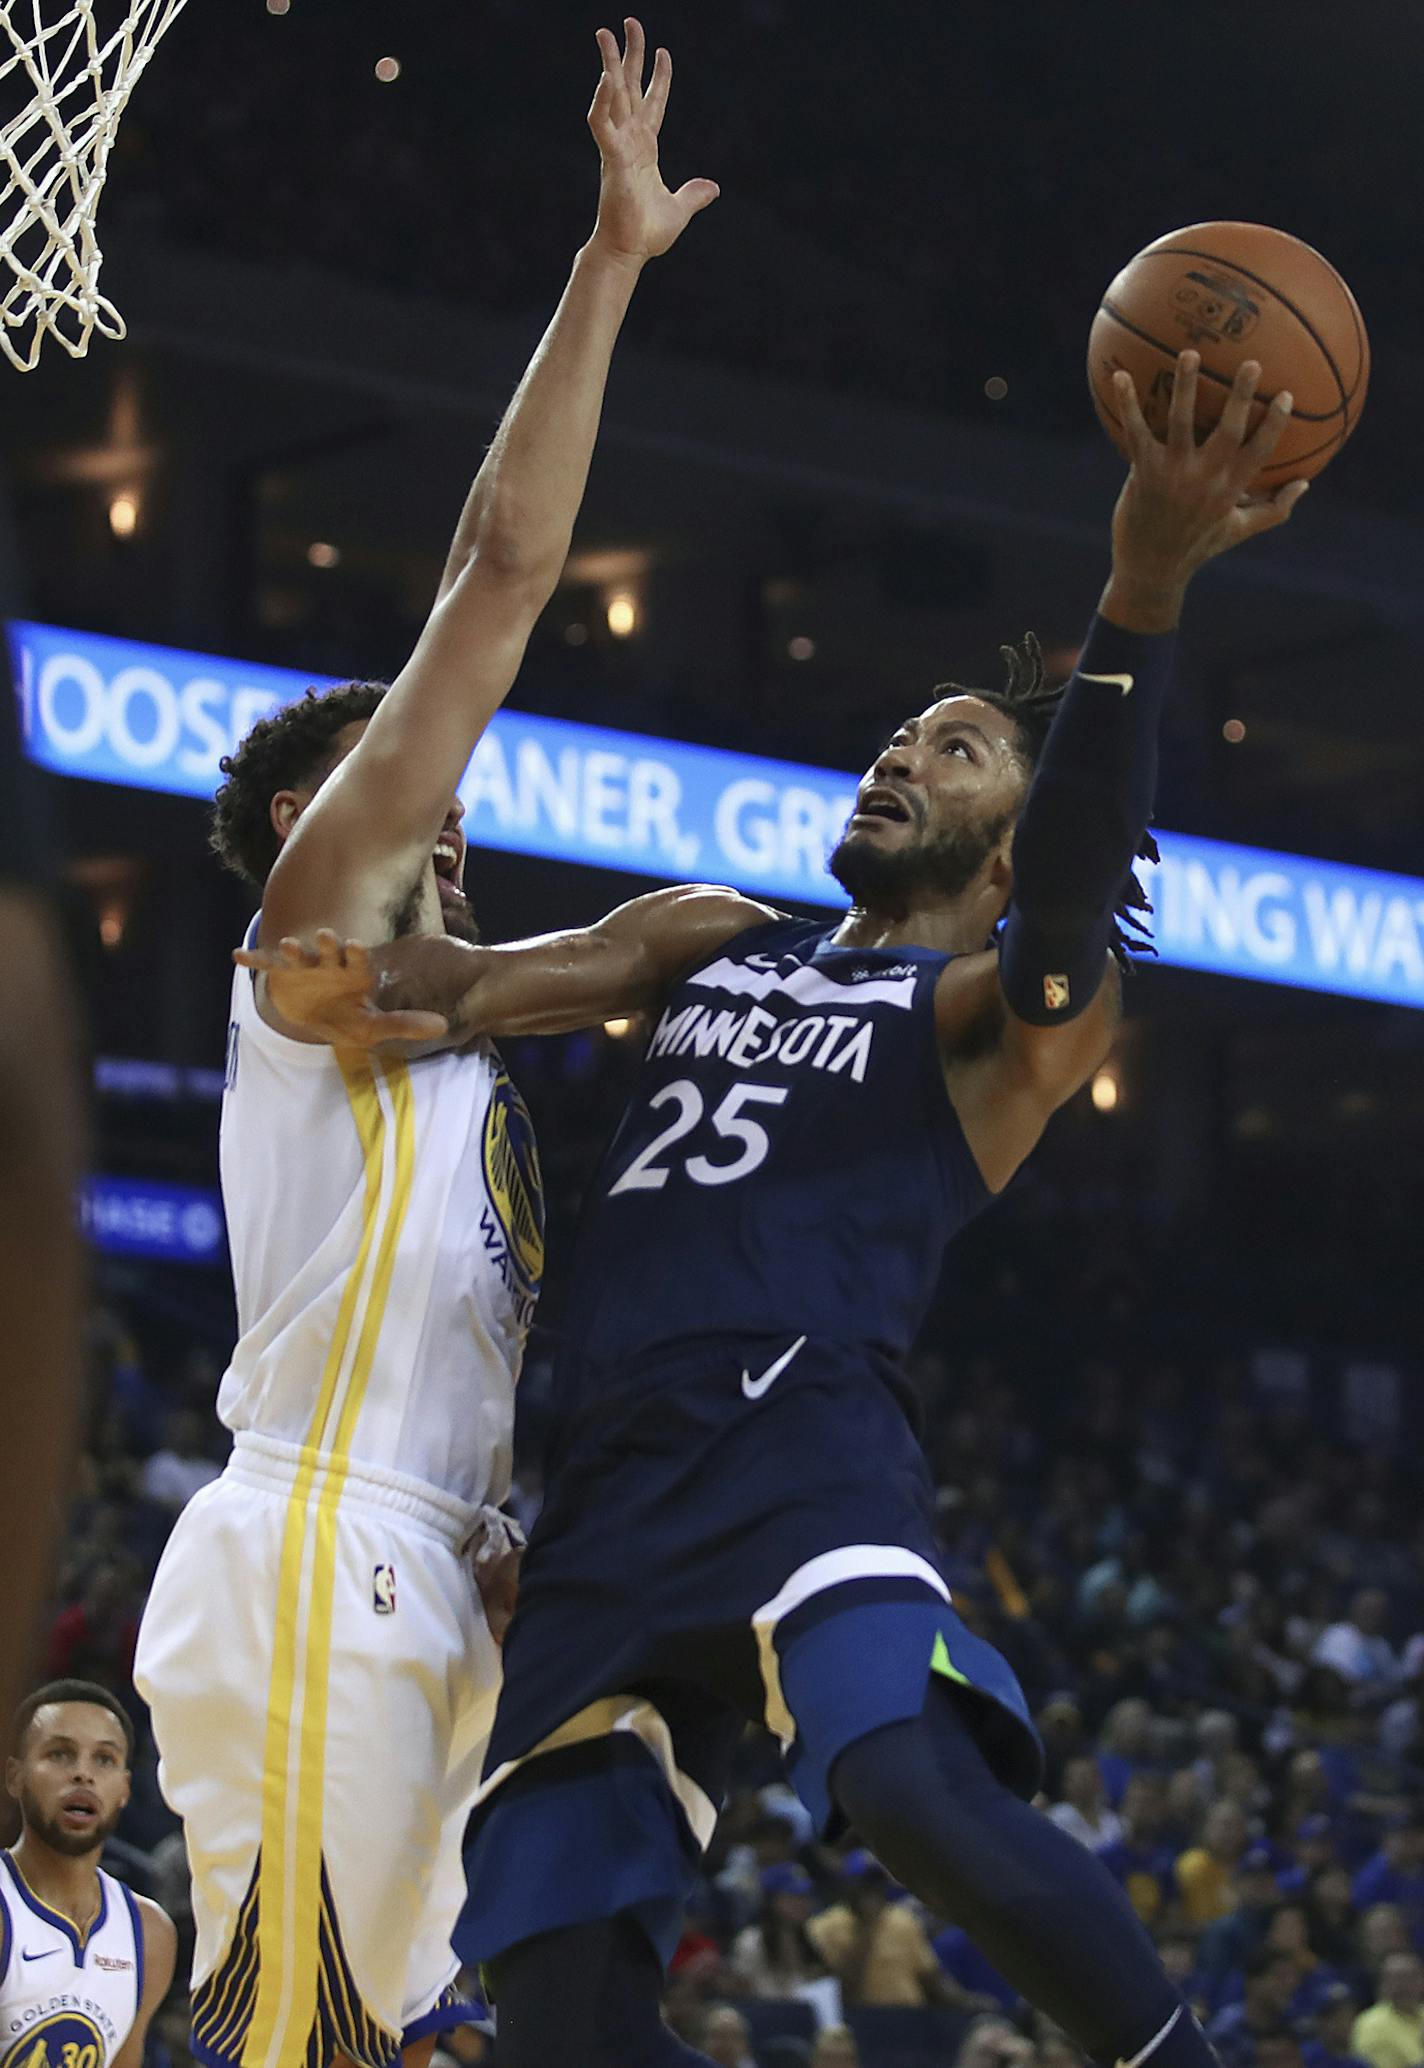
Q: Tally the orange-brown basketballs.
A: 1